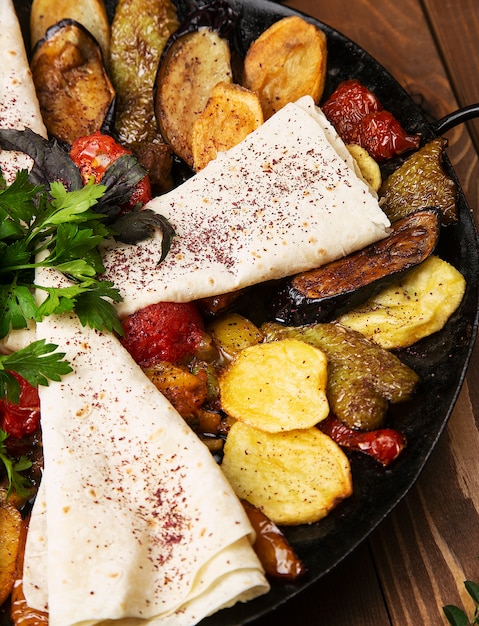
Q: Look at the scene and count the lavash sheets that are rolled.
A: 3